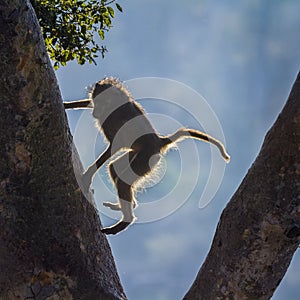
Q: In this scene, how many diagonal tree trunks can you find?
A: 2